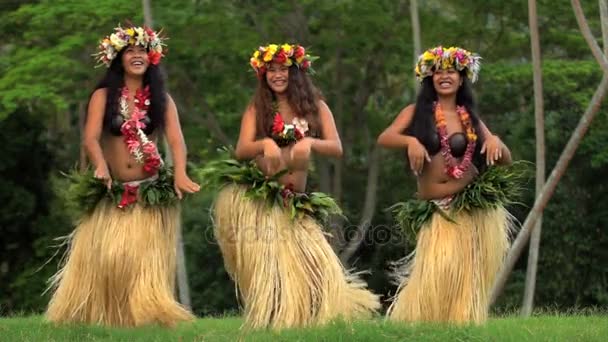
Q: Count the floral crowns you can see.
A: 3